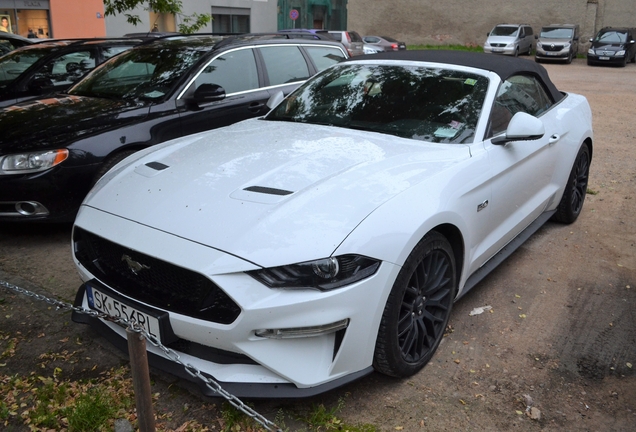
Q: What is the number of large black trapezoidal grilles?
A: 1